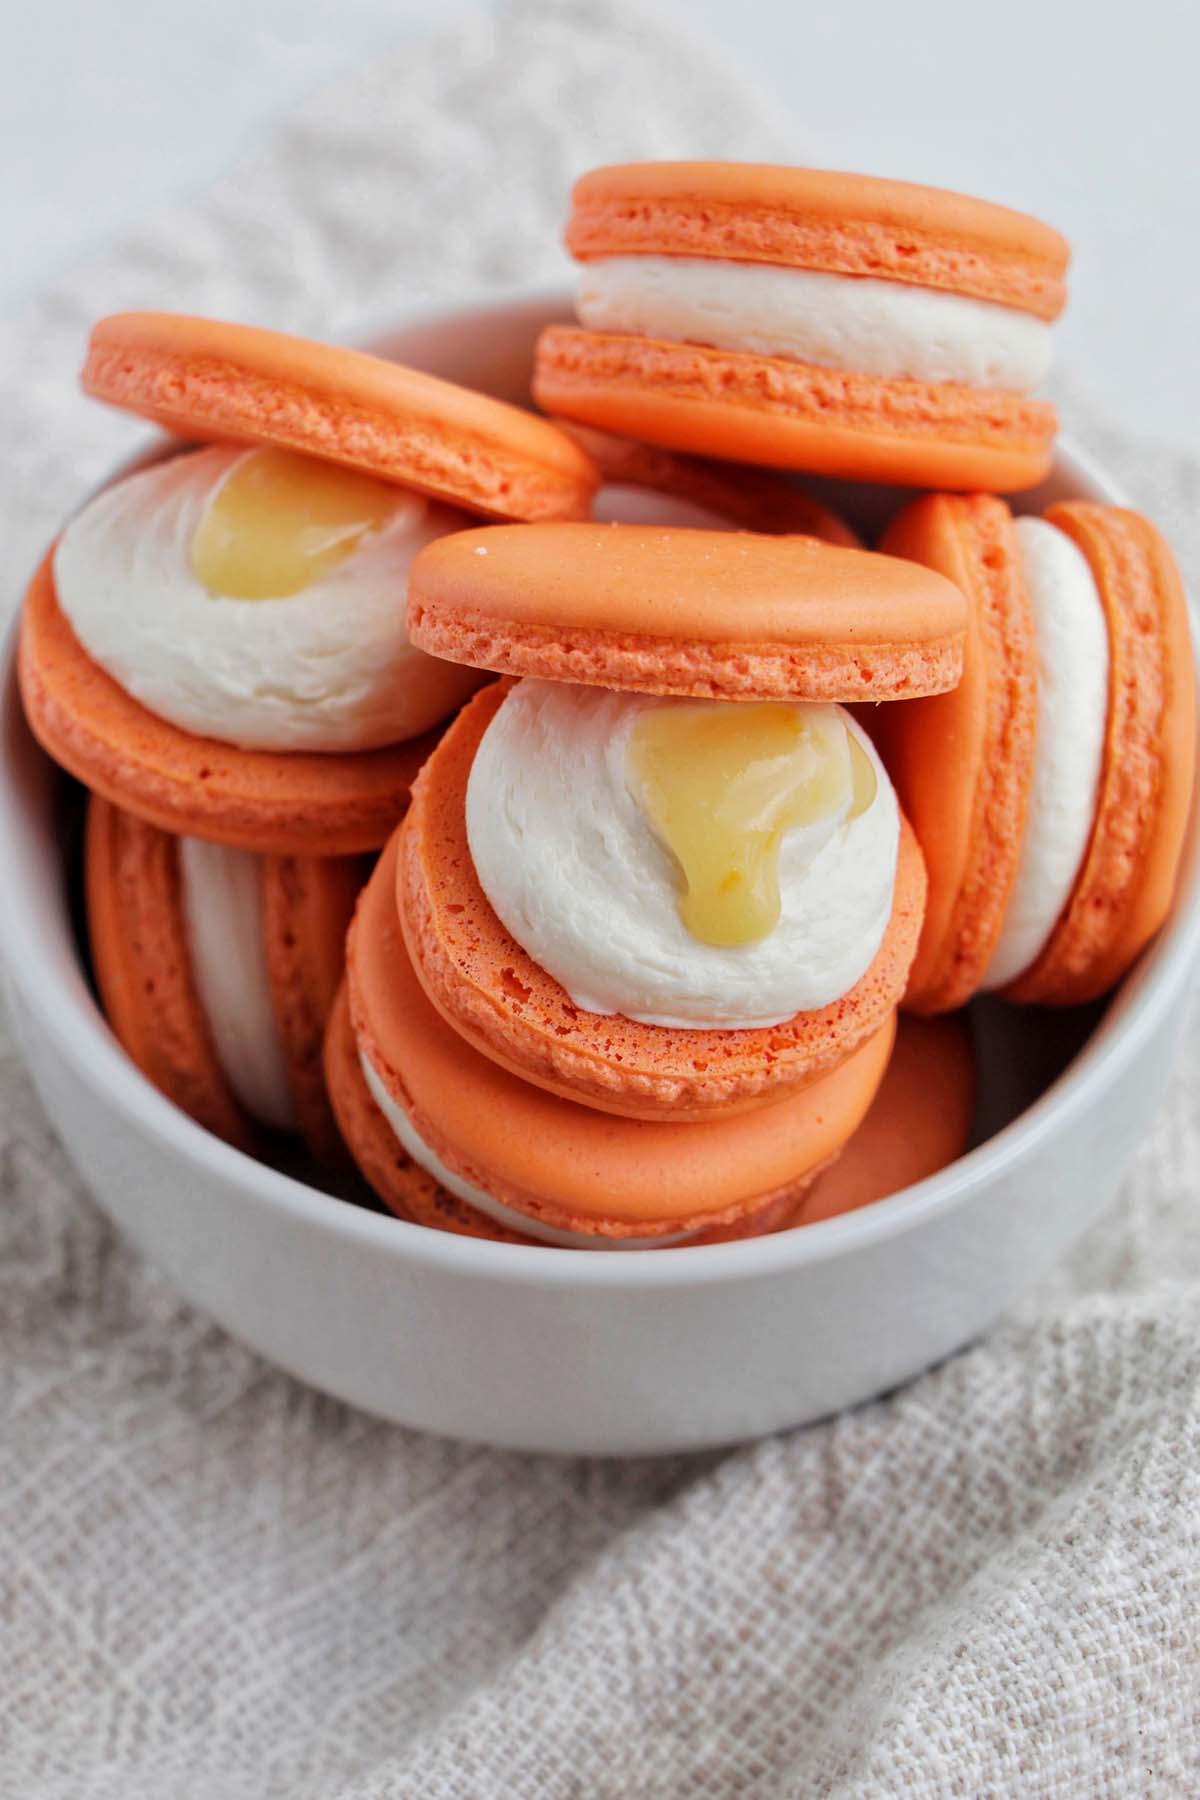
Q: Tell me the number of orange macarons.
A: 8